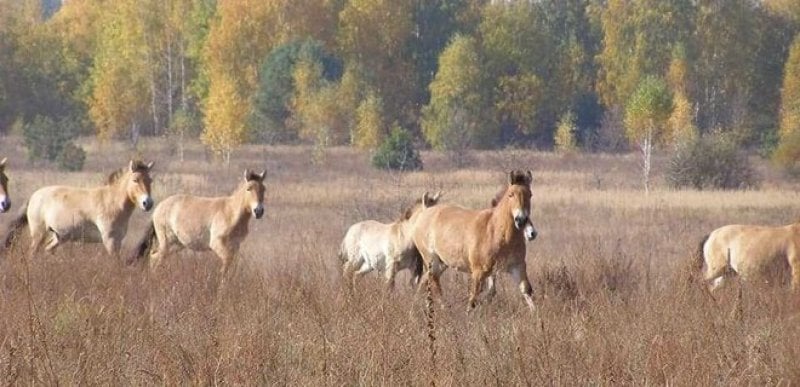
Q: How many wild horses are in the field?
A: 7